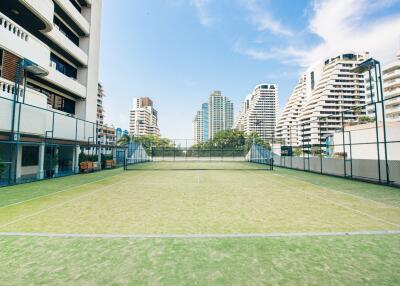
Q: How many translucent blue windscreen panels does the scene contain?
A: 2